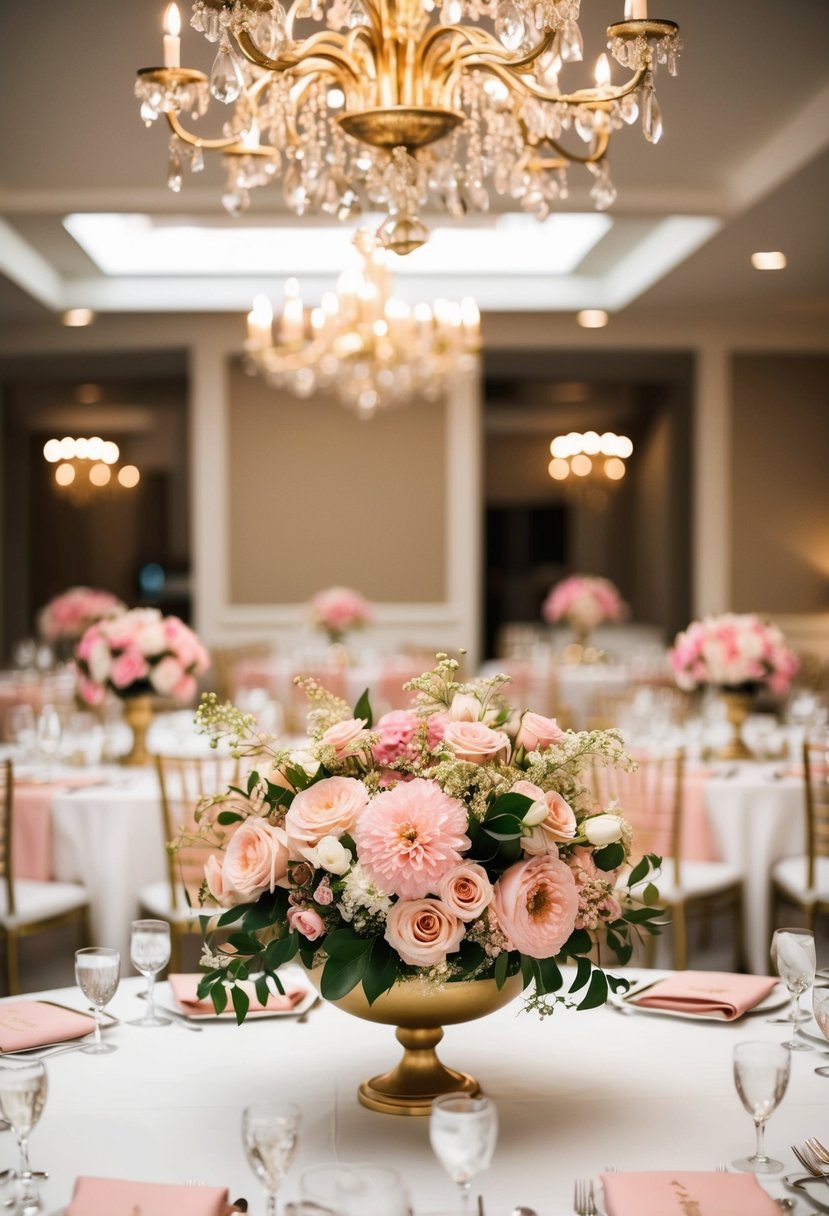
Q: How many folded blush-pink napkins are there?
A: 5